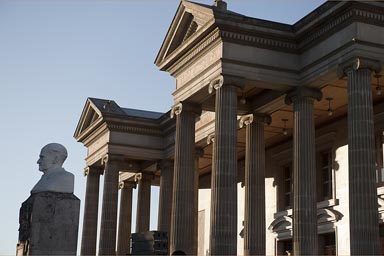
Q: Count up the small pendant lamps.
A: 4